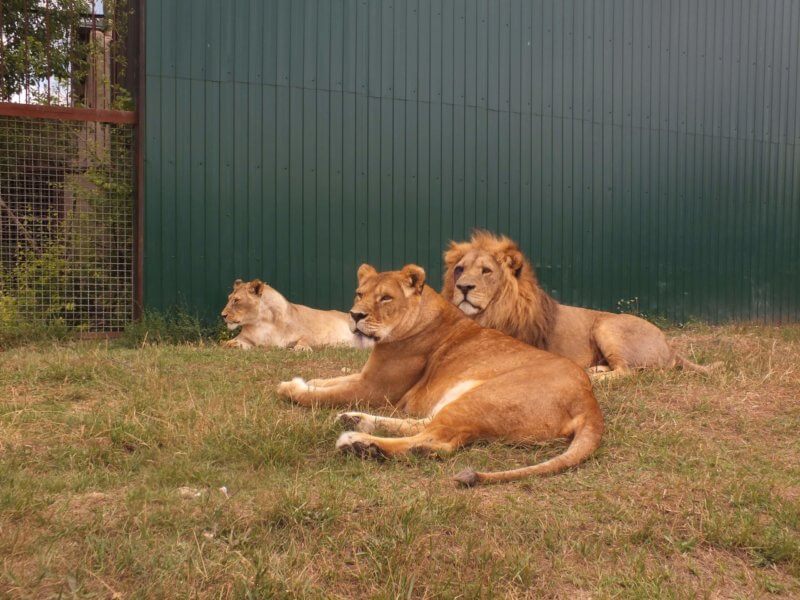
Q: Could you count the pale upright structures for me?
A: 1